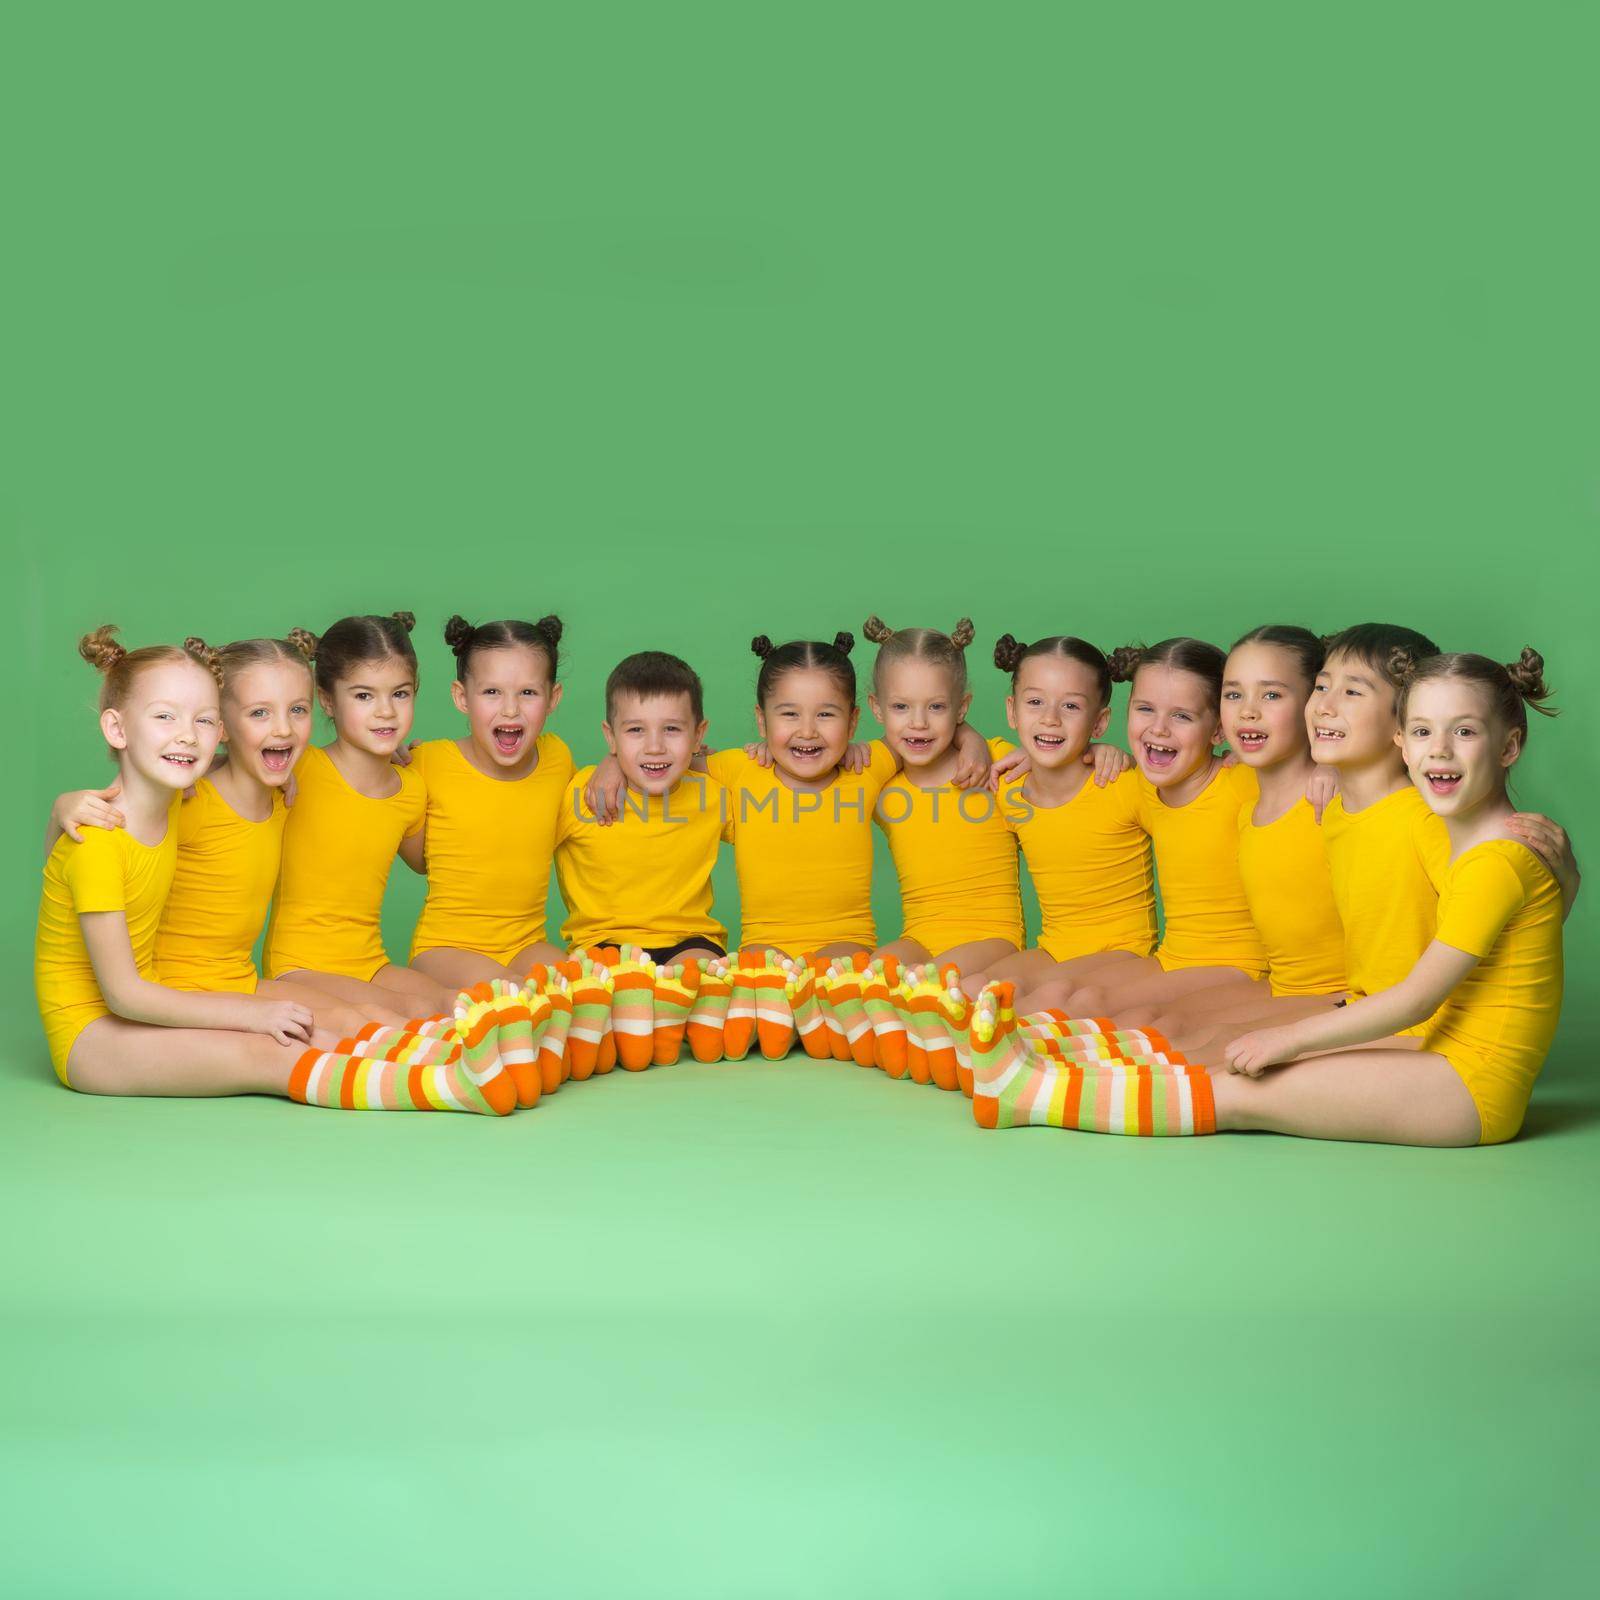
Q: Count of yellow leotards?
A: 10